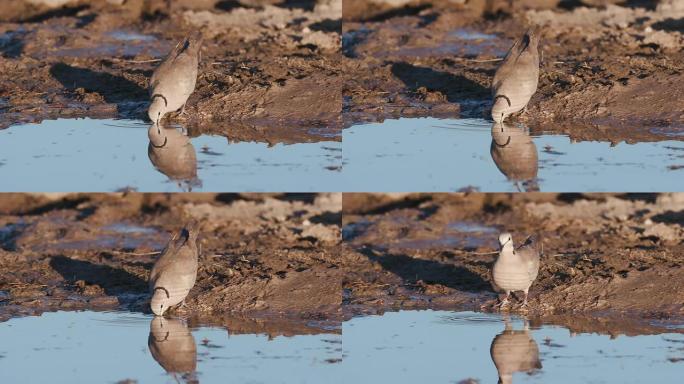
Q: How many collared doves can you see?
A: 4